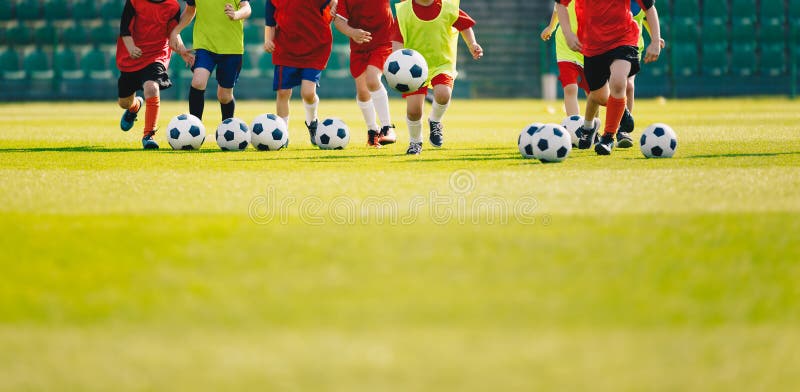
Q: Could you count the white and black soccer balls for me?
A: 9